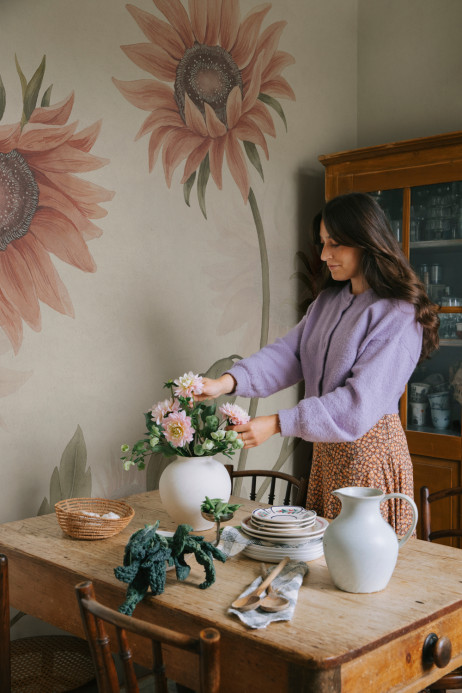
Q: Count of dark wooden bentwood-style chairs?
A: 4